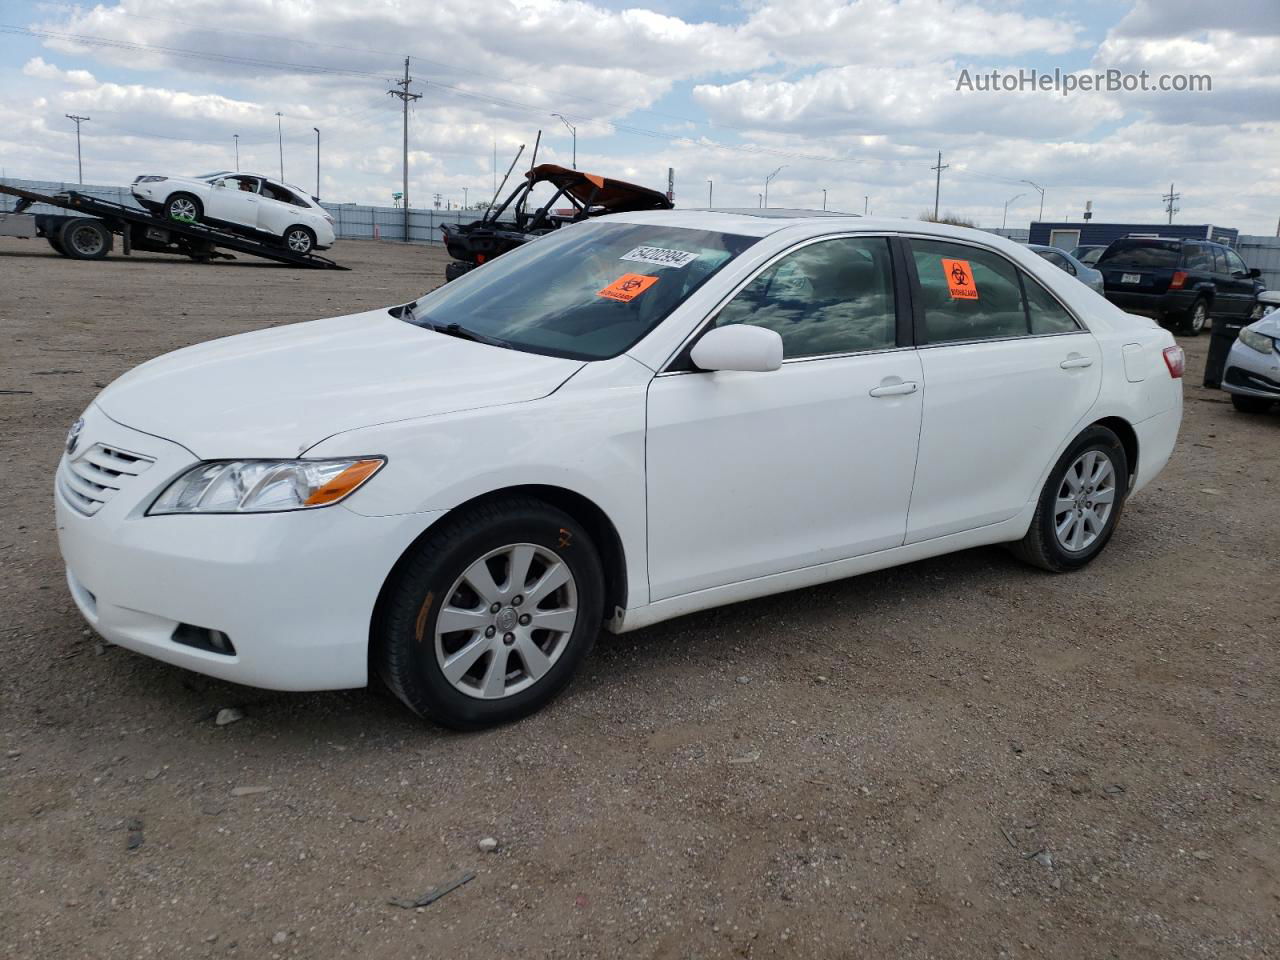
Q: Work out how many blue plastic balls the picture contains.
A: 0